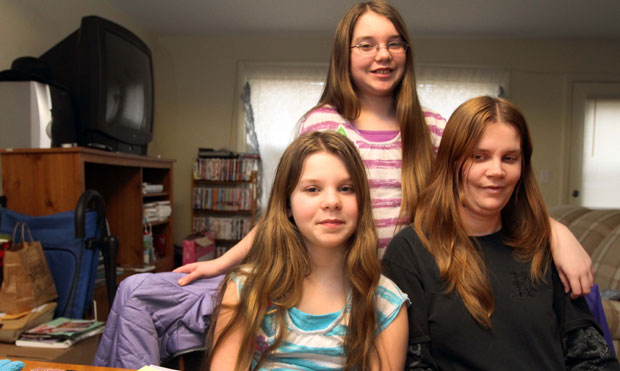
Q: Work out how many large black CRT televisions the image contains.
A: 1